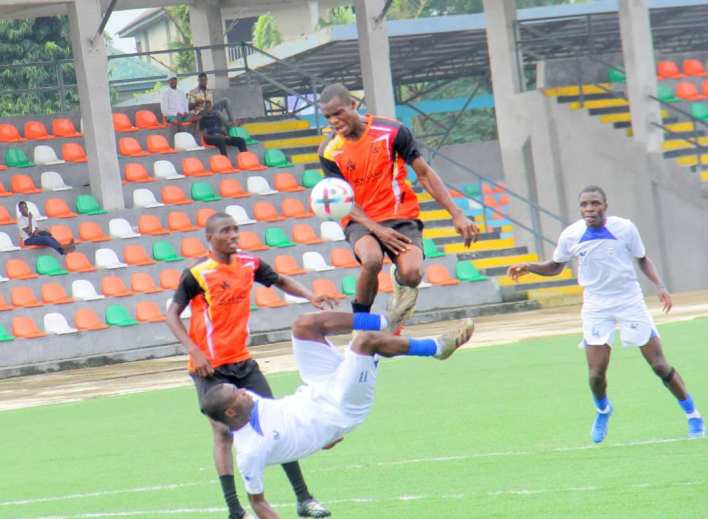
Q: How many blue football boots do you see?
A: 2